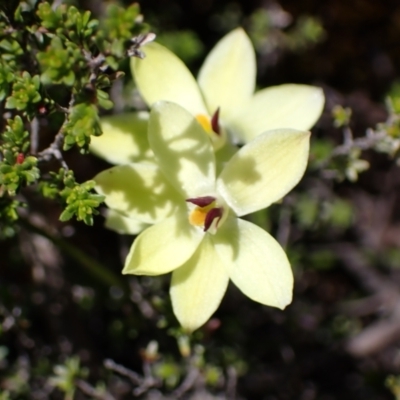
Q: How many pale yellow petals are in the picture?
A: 11